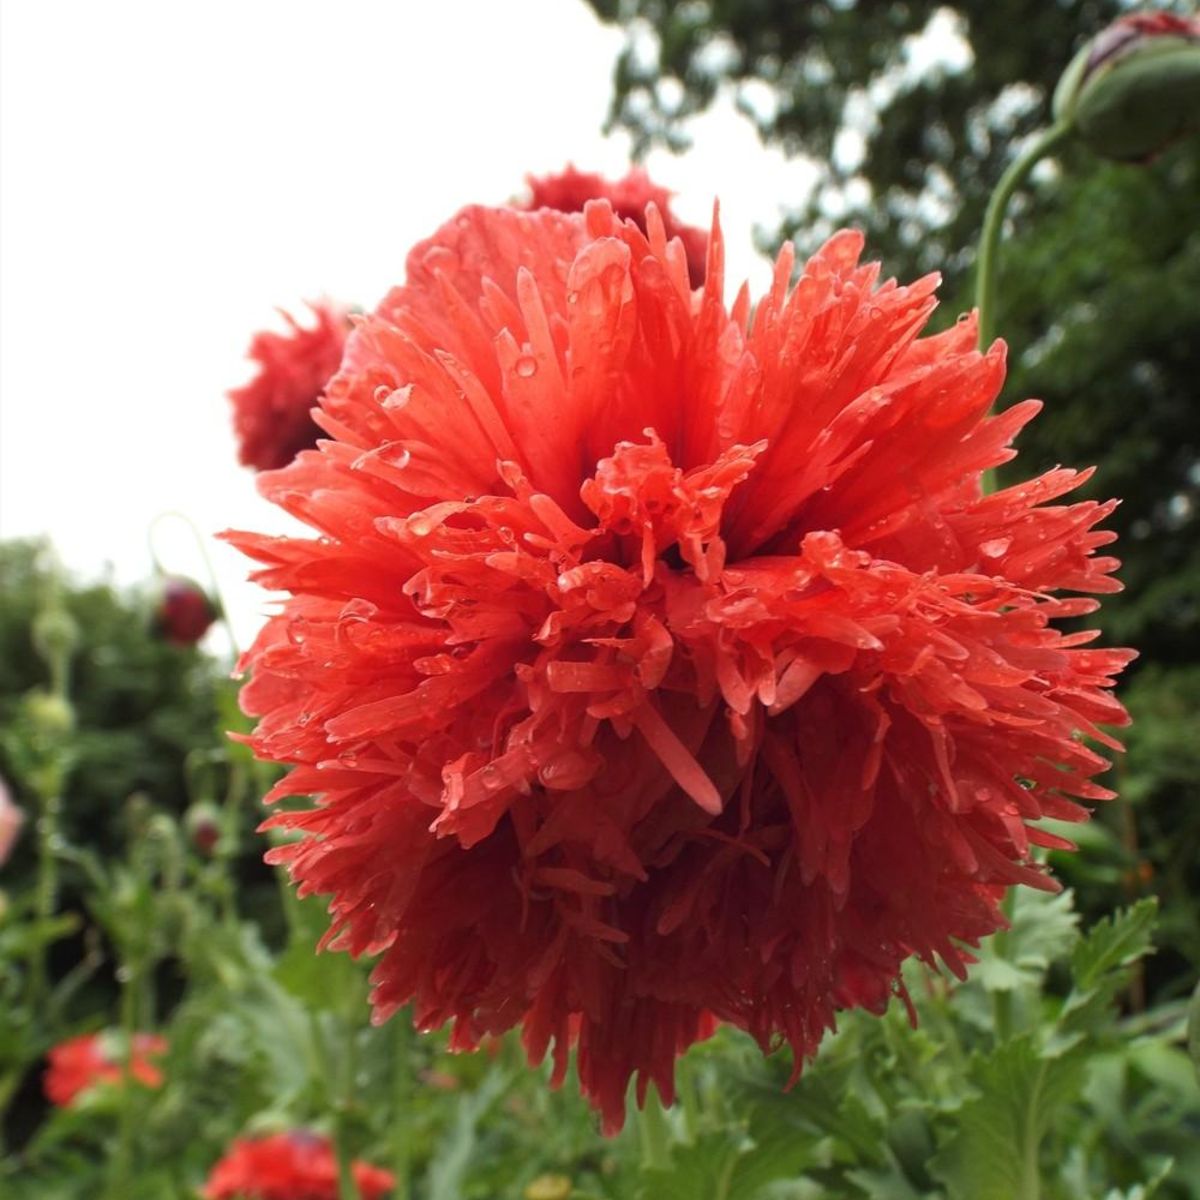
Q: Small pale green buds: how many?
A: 2